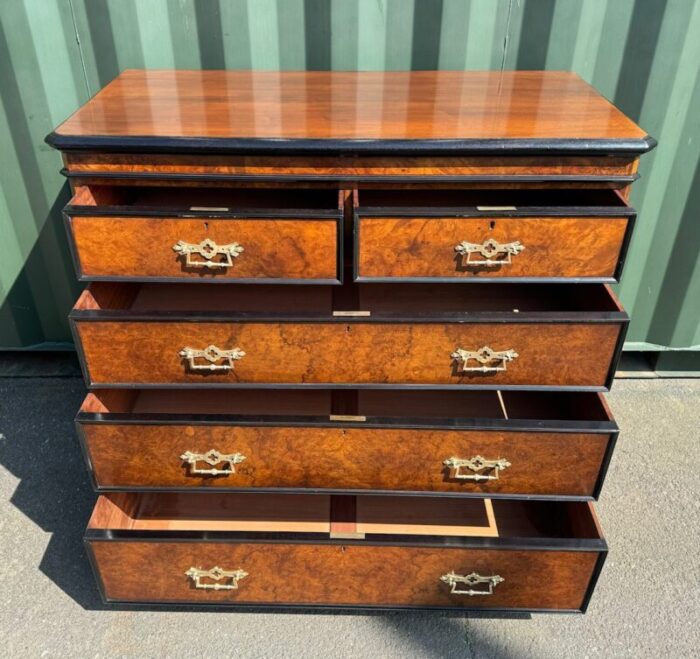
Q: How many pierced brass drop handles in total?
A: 8